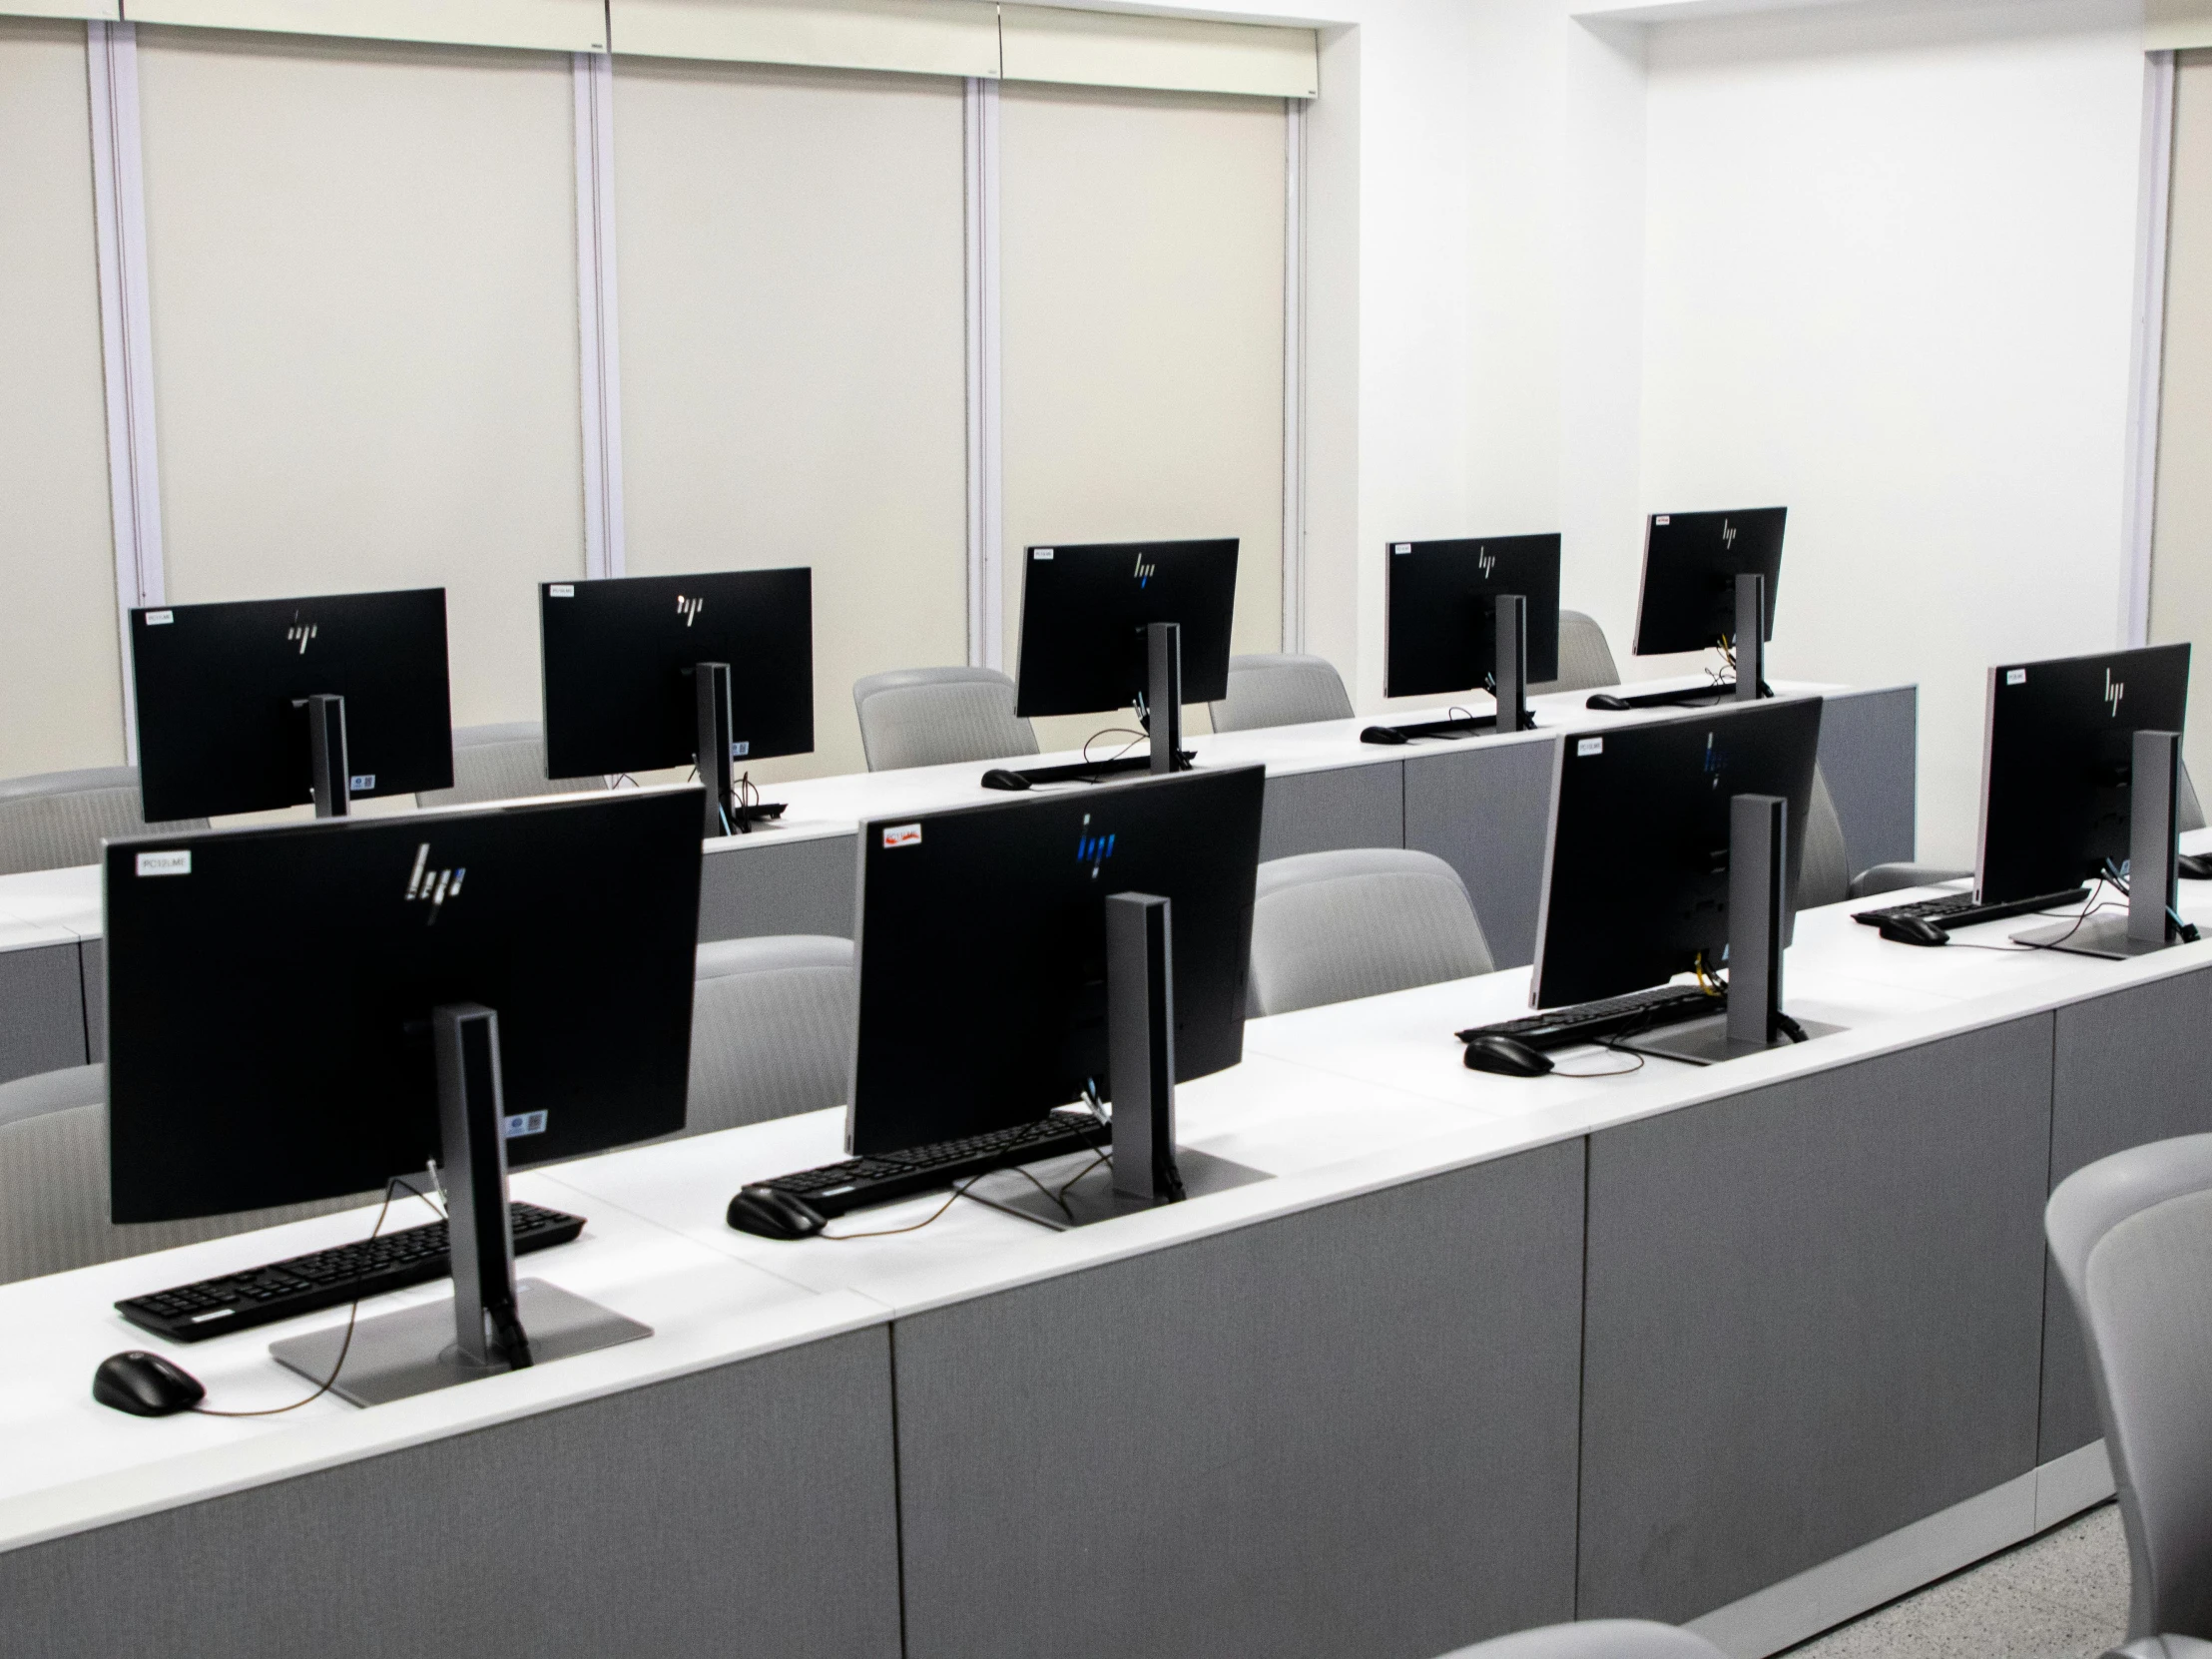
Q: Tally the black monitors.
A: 9